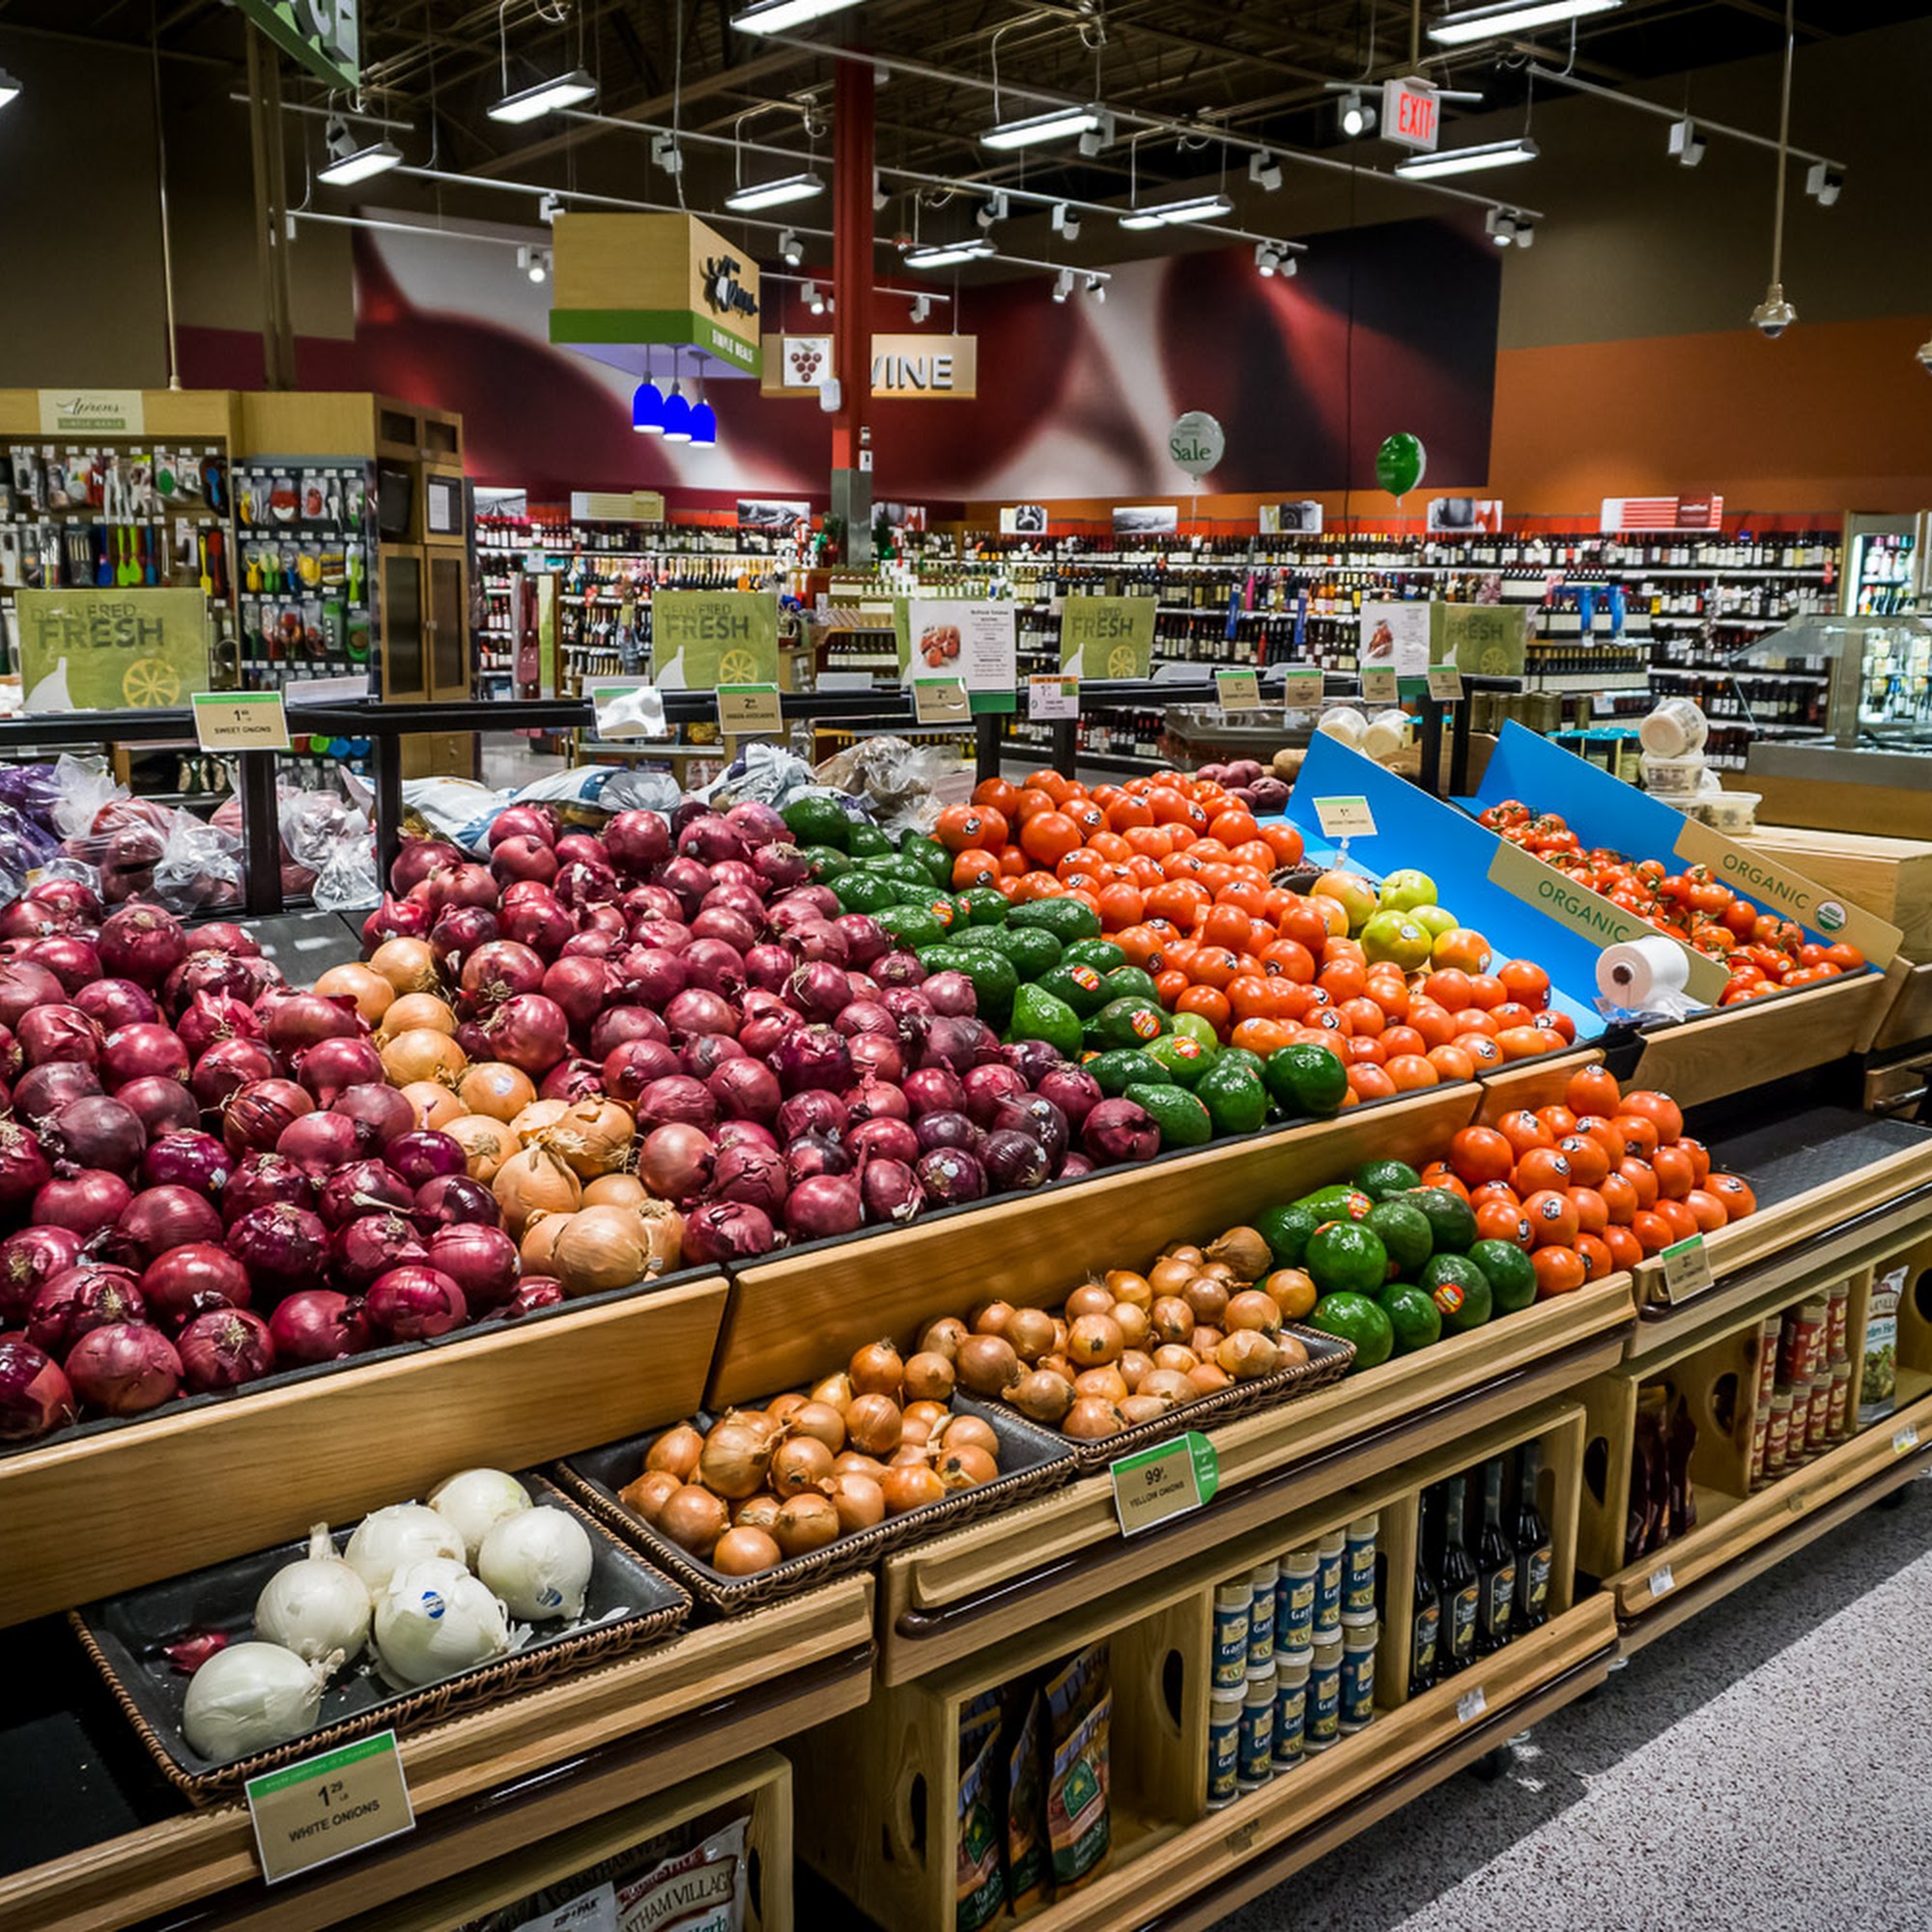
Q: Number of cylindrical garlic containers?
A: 10